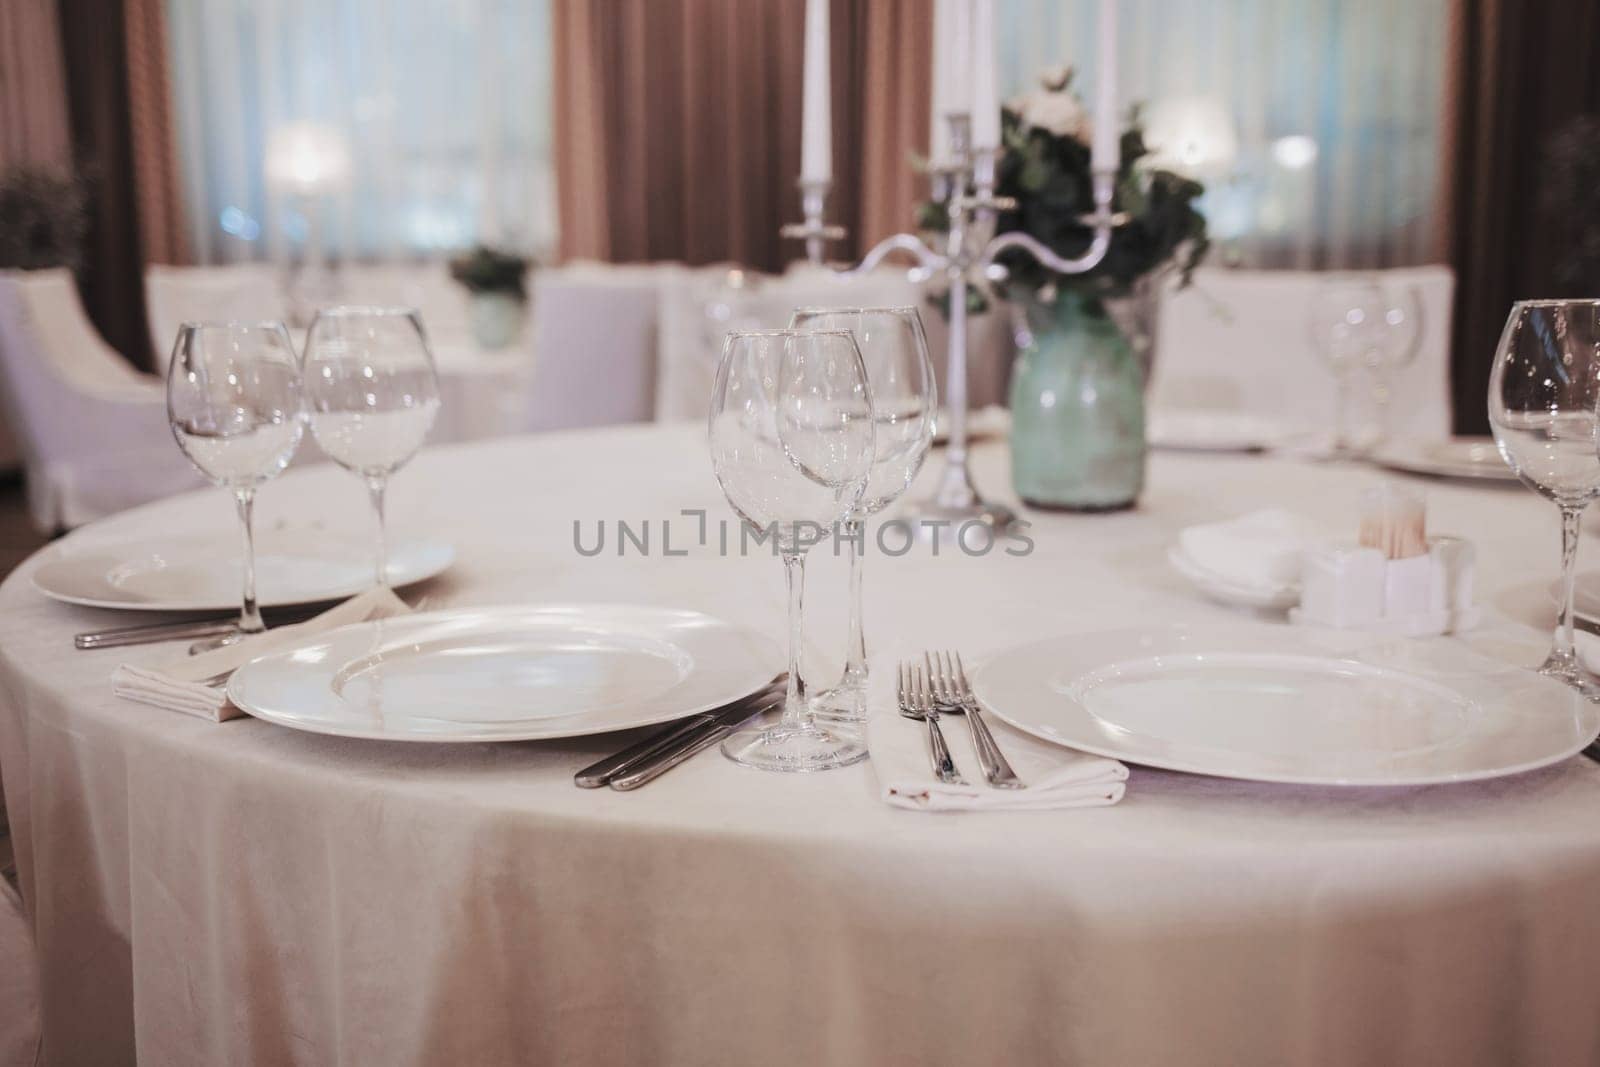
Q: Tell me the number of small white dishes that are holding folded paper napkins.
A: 1